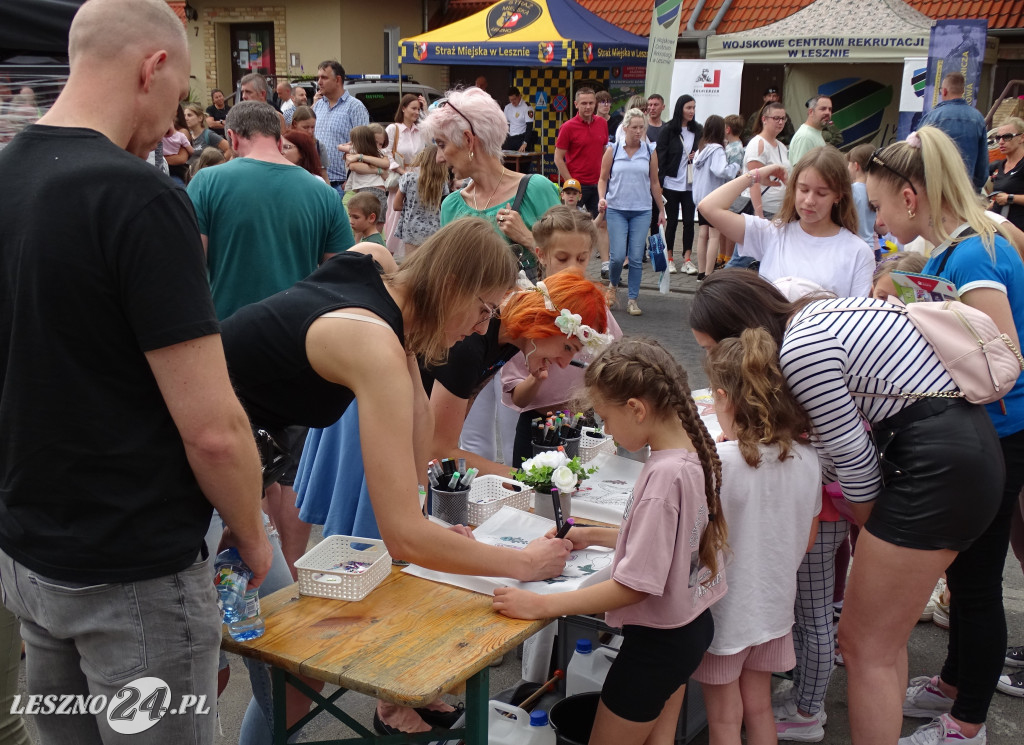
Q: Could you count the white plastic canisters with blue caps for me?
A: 2